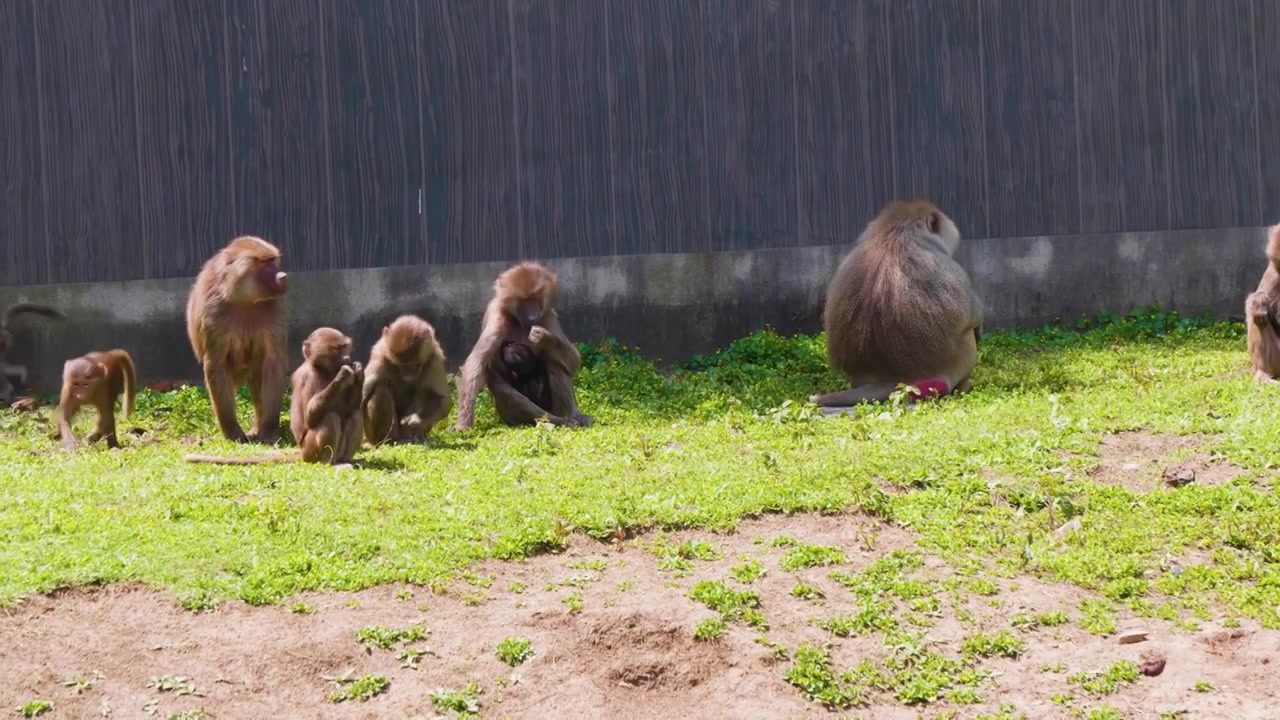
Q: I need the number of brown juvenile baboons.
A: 3